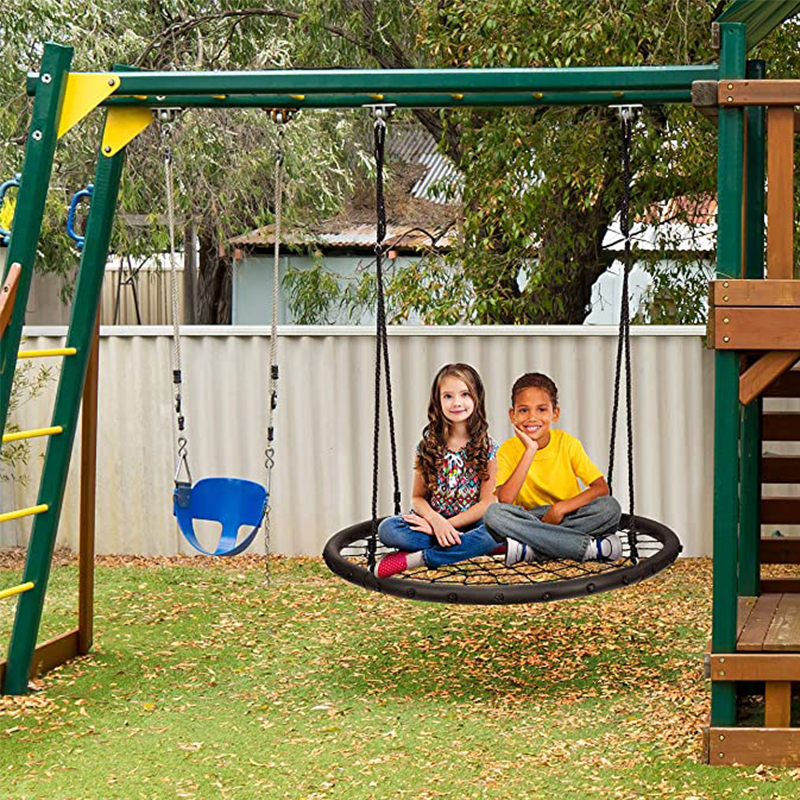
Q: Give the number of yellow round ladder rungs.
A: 4